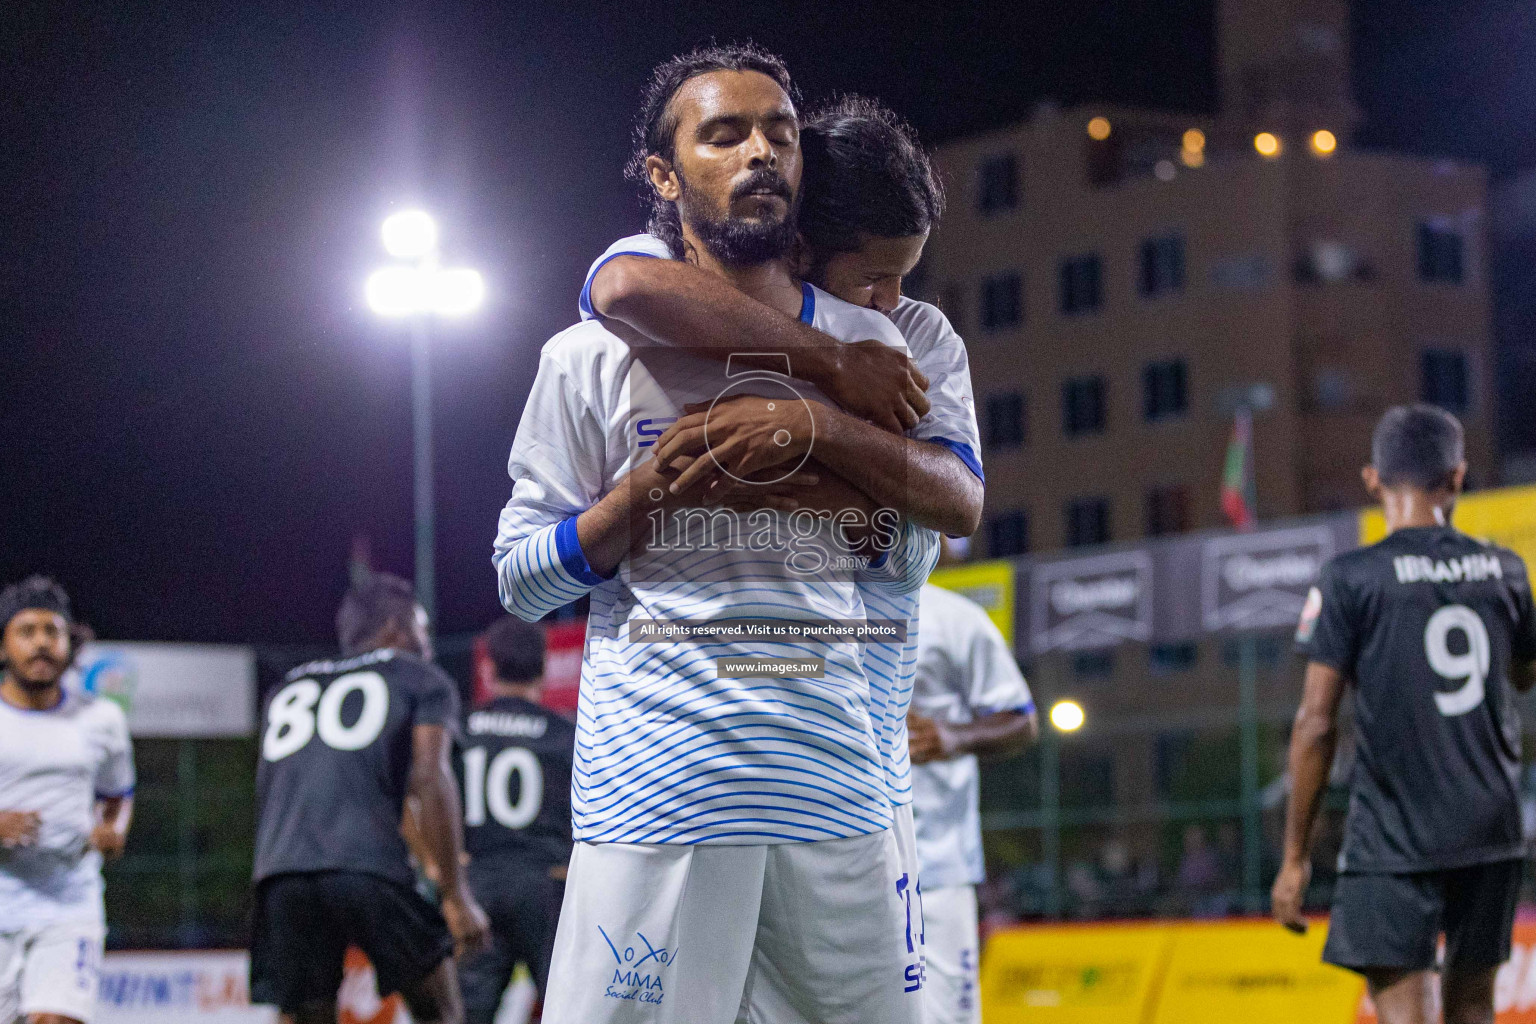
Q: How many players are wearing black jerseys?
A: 3